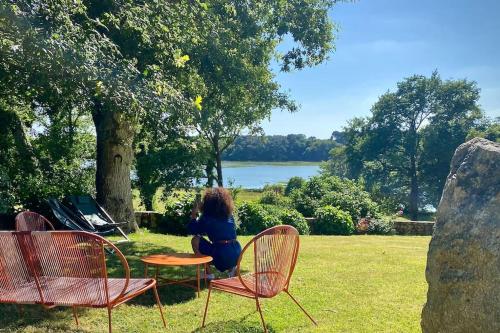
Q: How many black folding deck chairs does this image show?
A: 2